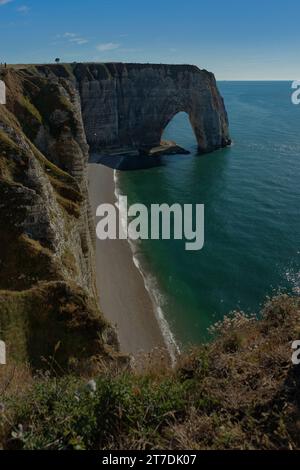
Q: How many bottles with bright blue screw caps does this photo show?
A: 0